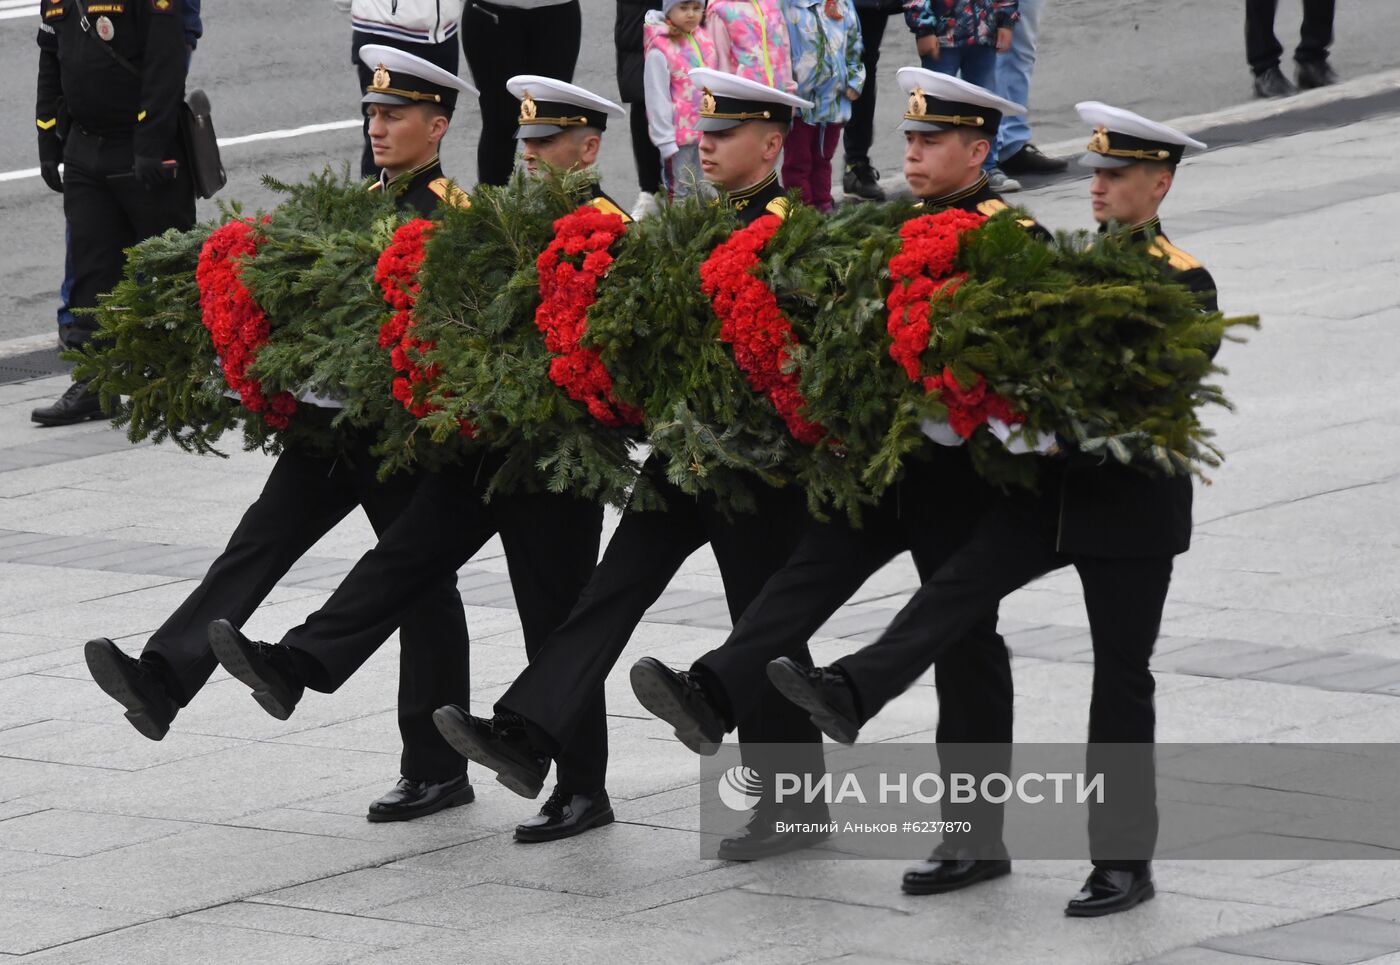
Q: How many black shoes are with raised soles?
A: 5